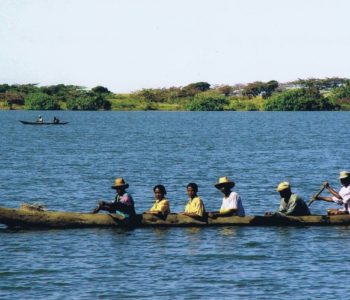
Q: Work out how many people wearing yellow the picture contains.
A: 2